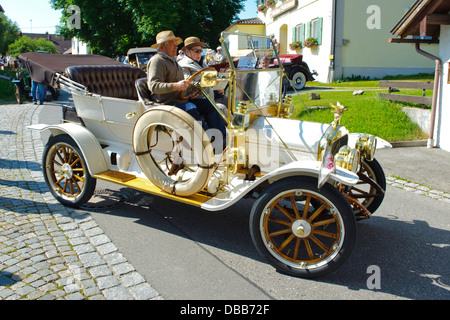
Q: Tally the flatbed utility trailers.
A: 0